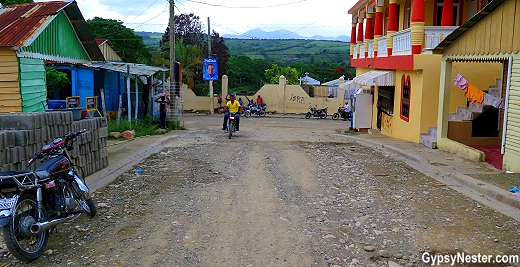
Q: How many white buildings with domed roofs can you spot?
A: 0